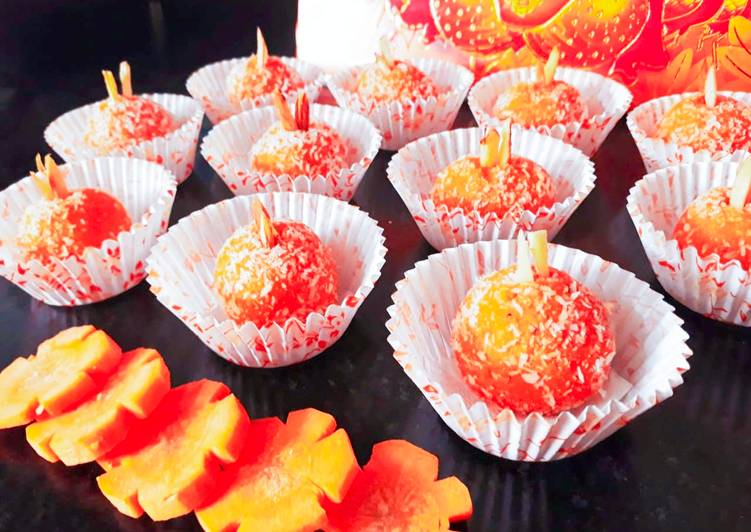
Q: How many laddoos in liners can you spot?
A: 11